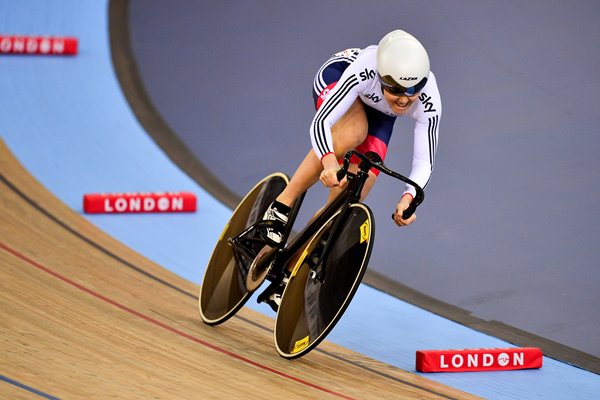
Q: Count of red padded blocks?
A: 3